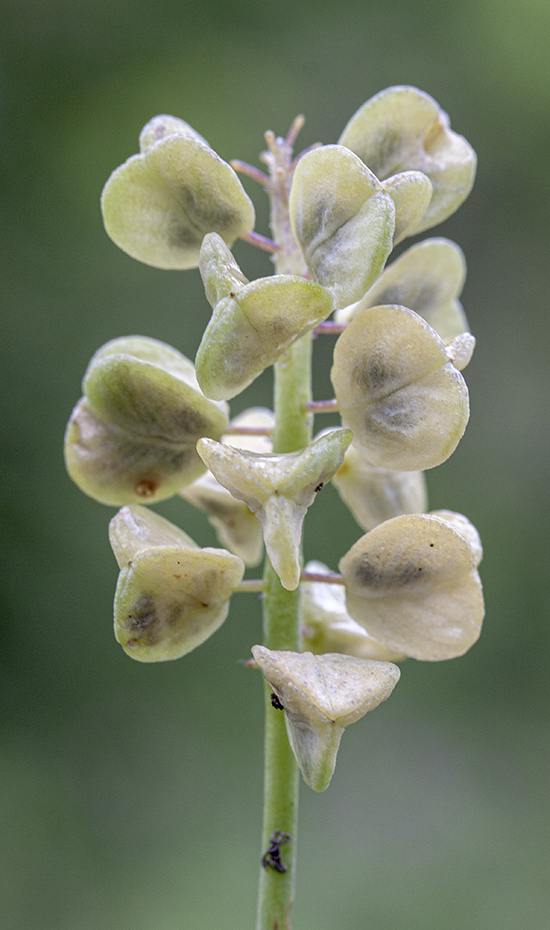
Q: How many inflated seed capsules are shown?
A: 14